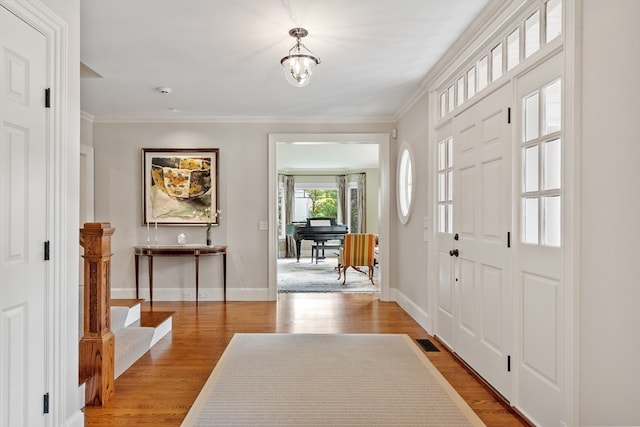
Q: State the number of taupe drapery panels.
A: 3